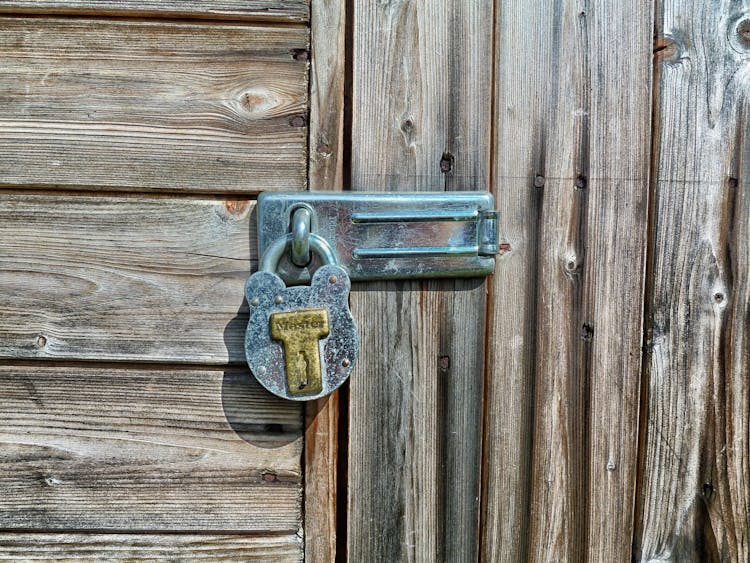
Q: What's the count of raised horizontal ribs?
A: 2